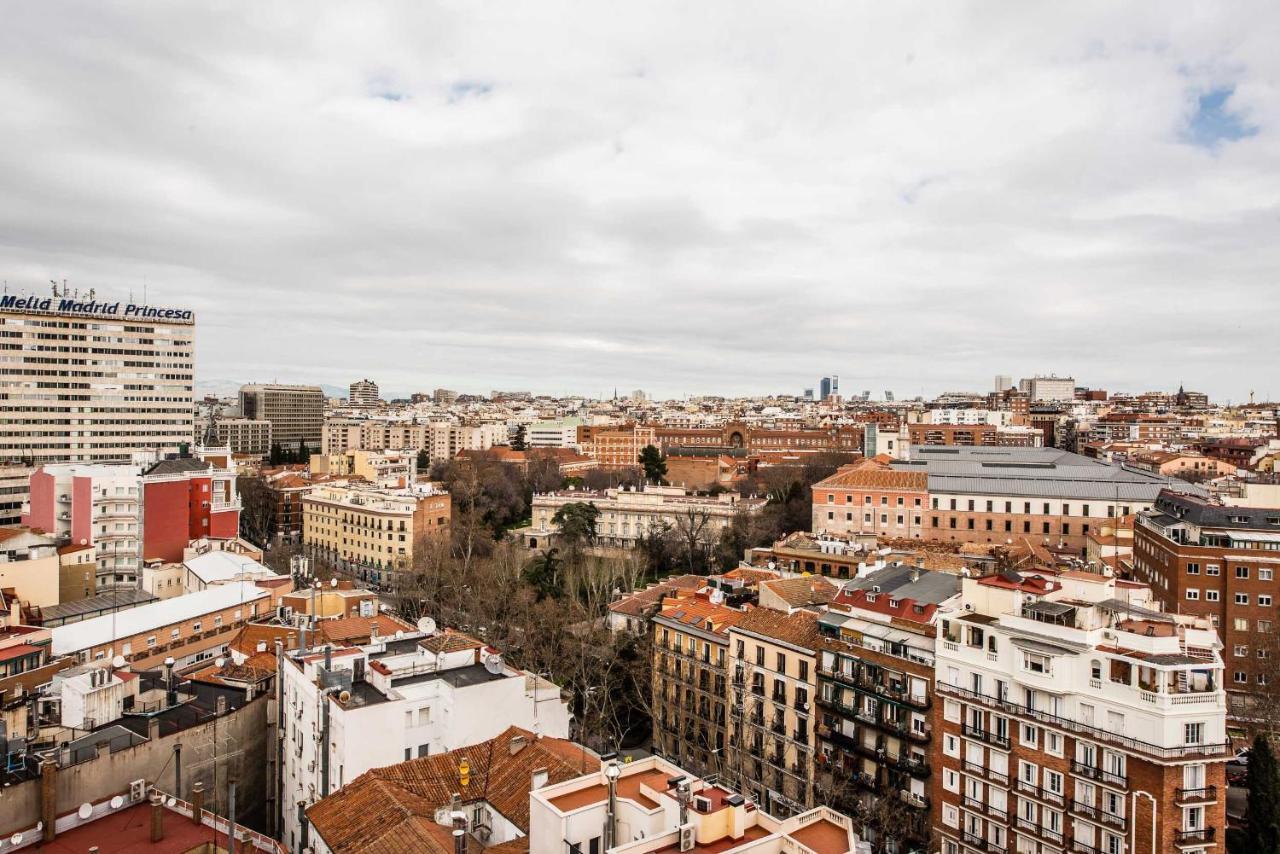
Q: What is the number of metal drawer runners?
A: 0